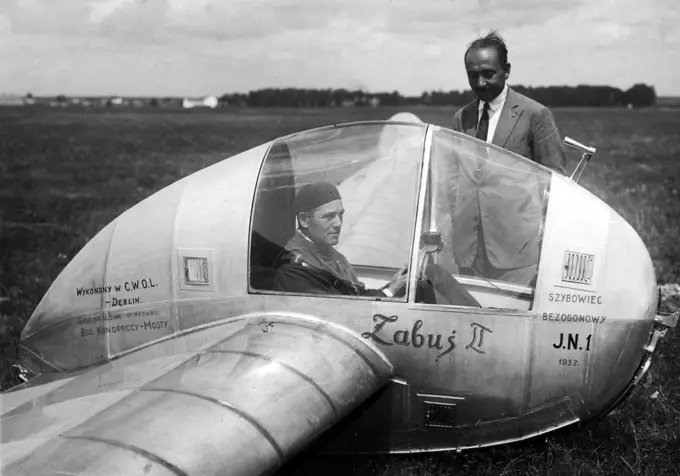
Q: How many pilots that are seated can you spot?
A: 1